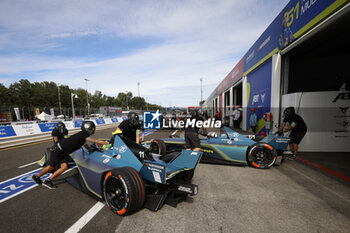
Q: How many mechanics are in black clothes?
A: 5